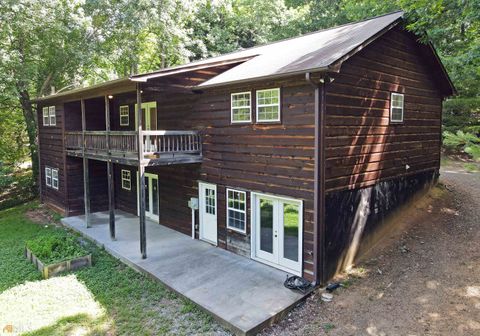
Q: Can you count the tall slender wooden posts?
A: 3